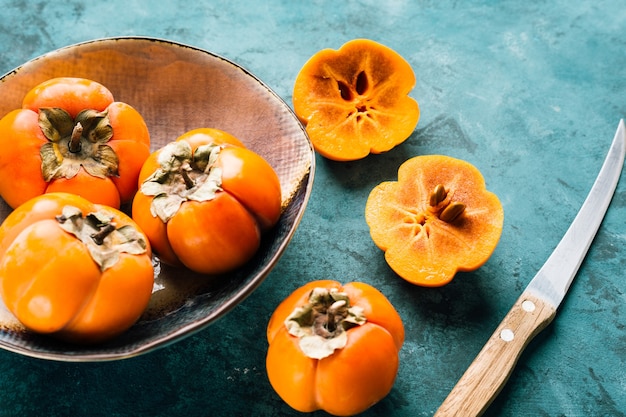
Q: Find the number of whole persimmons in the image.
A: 4